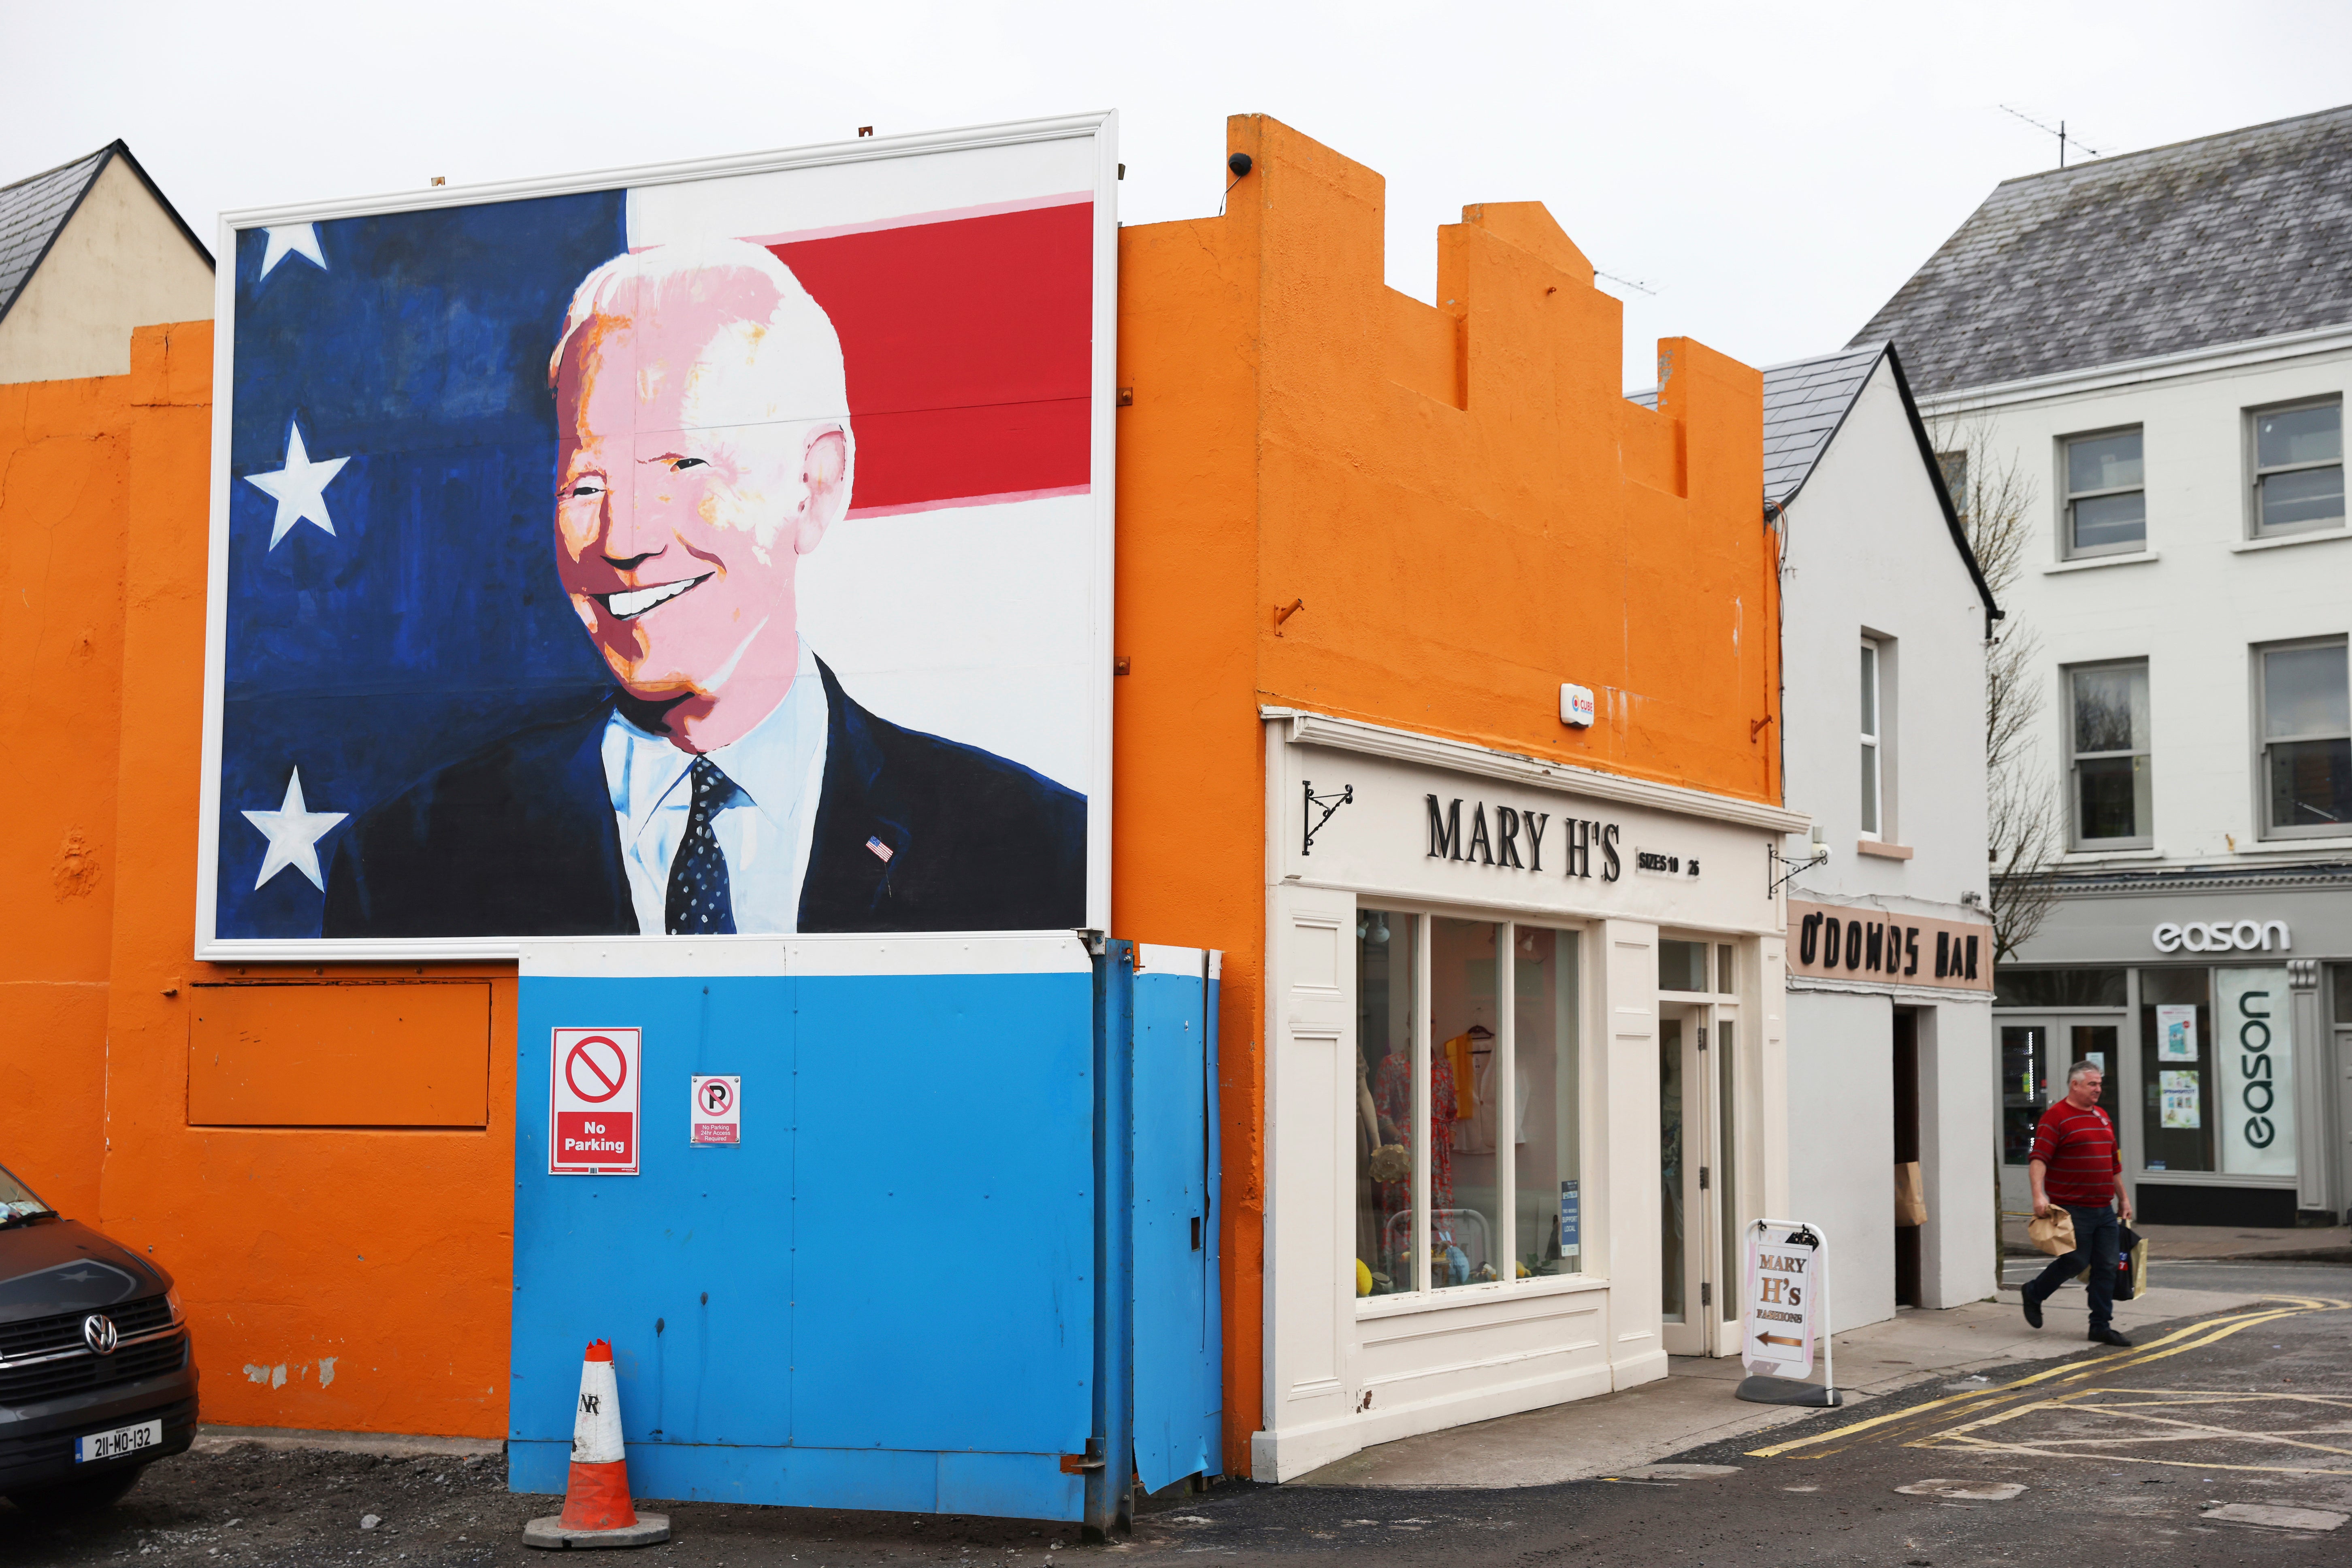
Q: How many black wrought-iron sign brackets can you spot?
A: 2